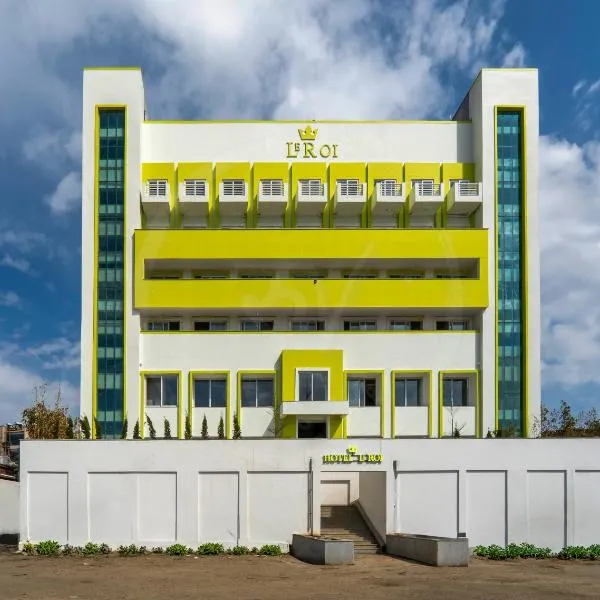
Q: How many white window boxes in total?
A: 9